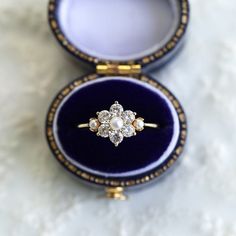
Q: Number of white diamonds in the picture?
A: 6